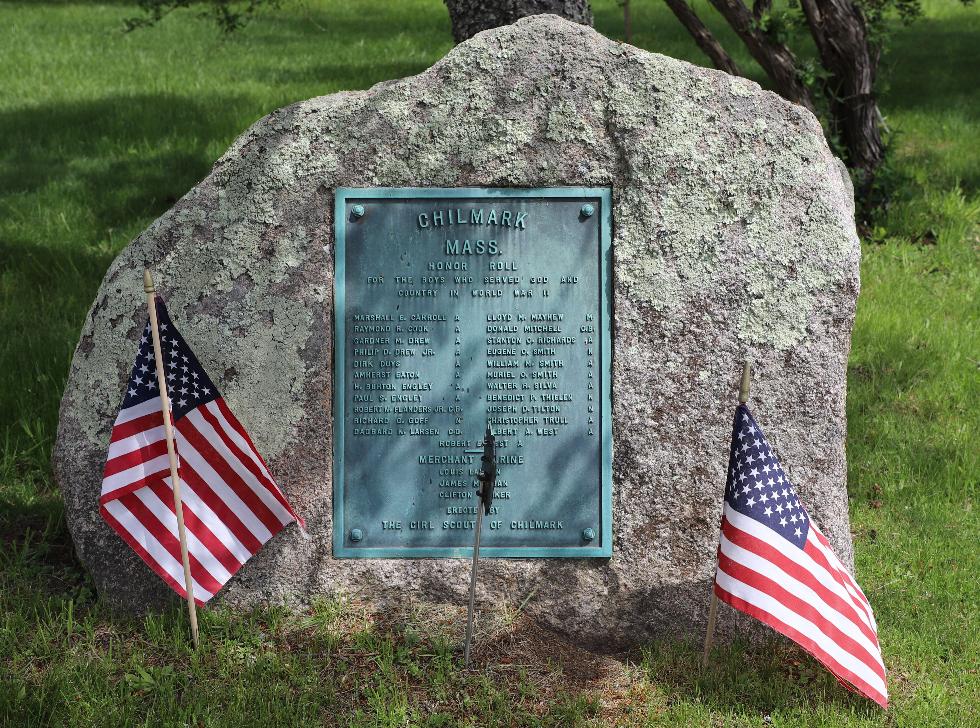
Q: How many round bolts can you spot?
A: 4